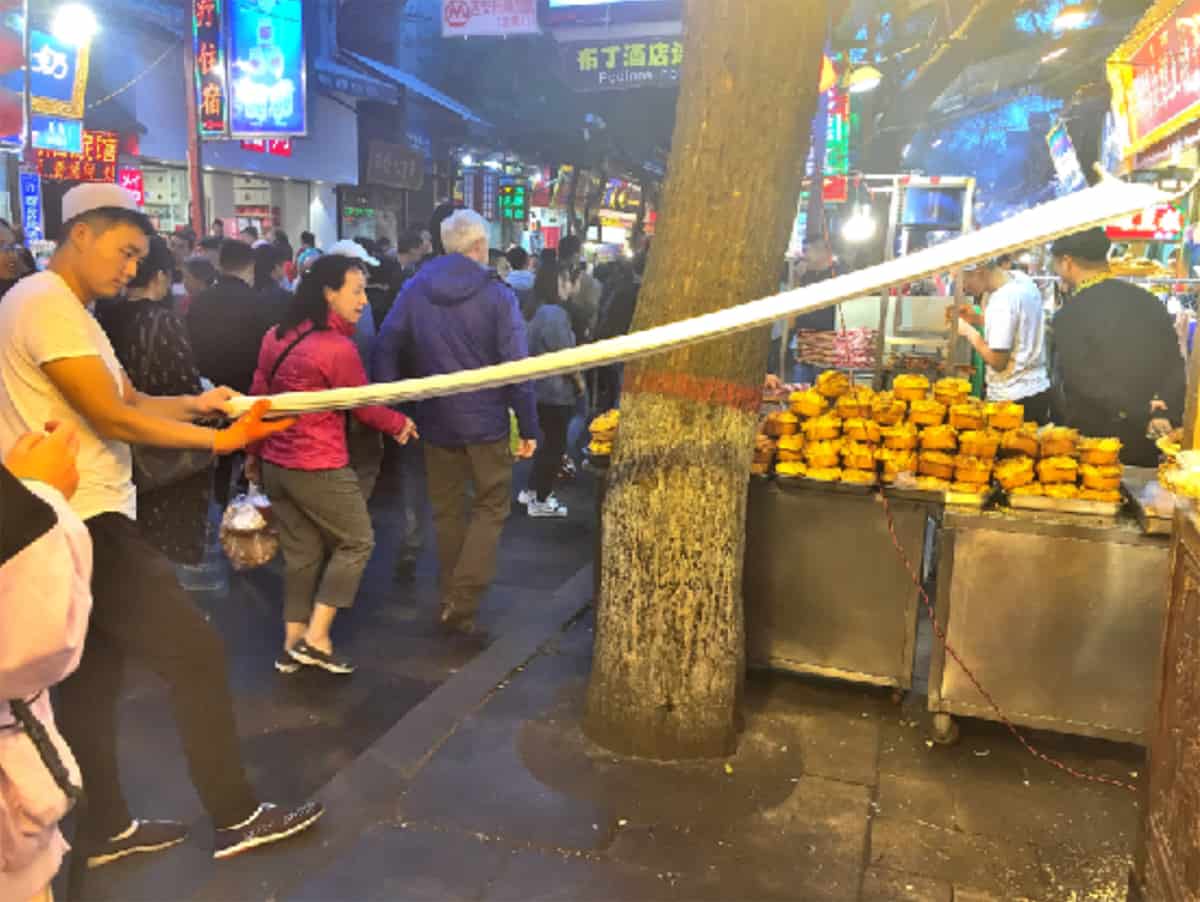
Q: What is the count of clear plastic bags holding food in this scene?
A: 1